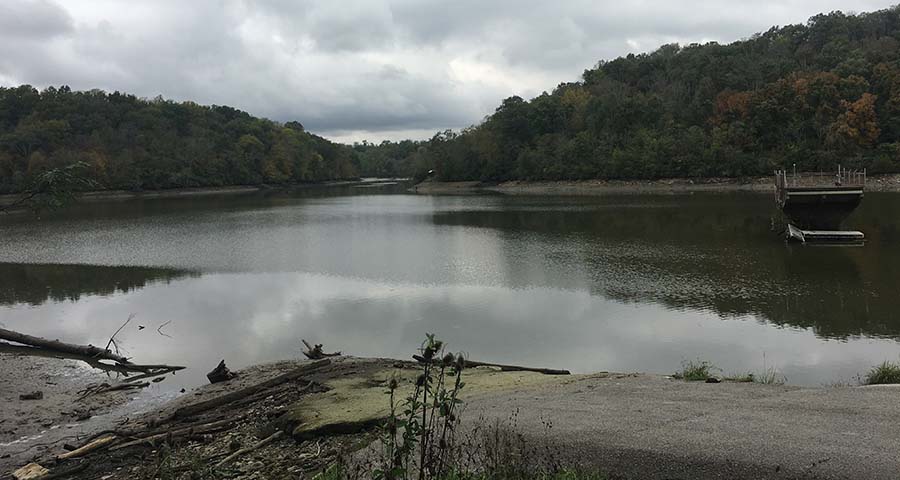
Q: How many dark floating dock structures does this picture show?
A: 1